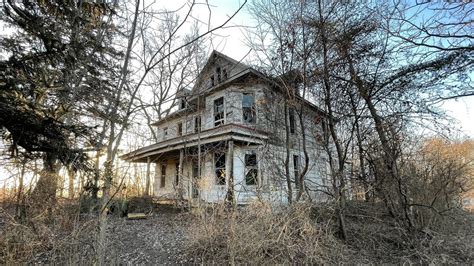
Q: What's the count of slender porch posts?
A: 3